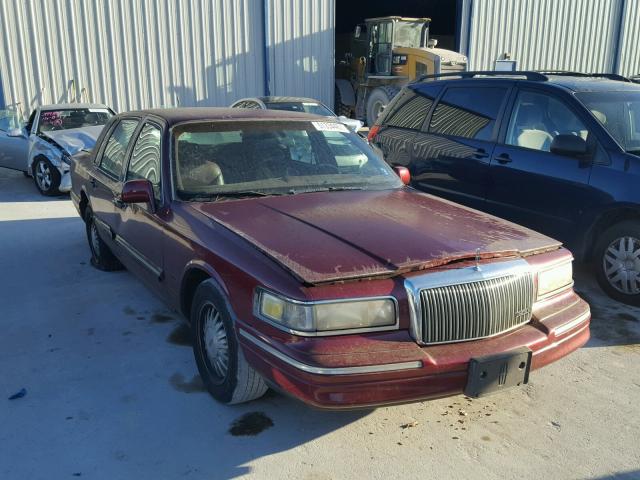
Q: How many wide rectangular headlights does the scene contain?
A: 2